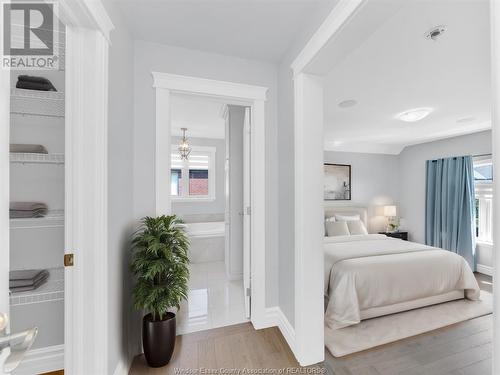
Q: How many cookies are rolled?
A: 0